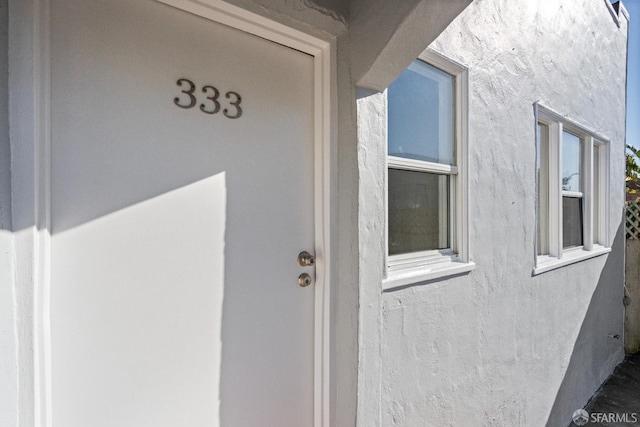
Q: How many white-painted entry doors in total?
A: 1